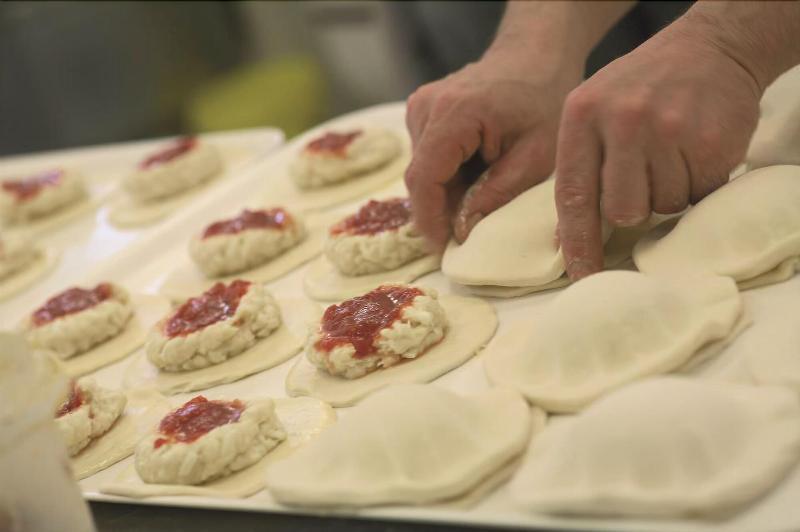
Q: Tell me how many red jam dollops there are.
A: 10